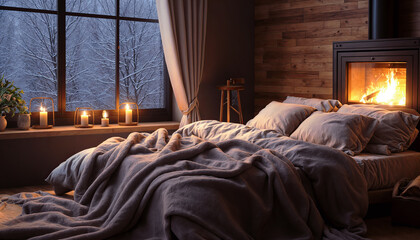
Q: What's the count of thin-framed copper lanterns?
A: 3